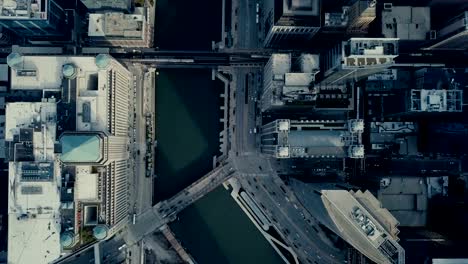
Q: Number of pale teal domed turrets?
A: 5